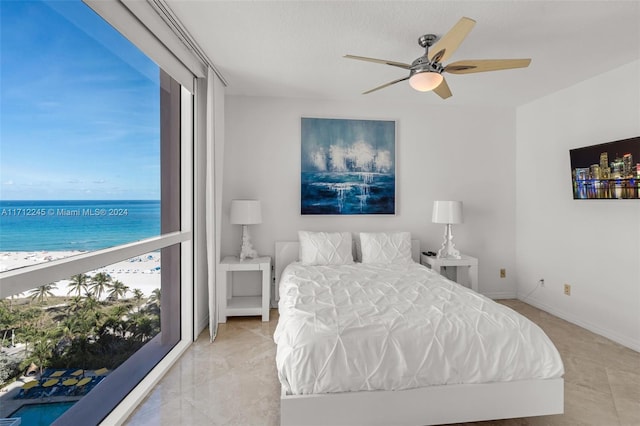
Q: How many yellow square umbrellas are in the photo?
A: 3